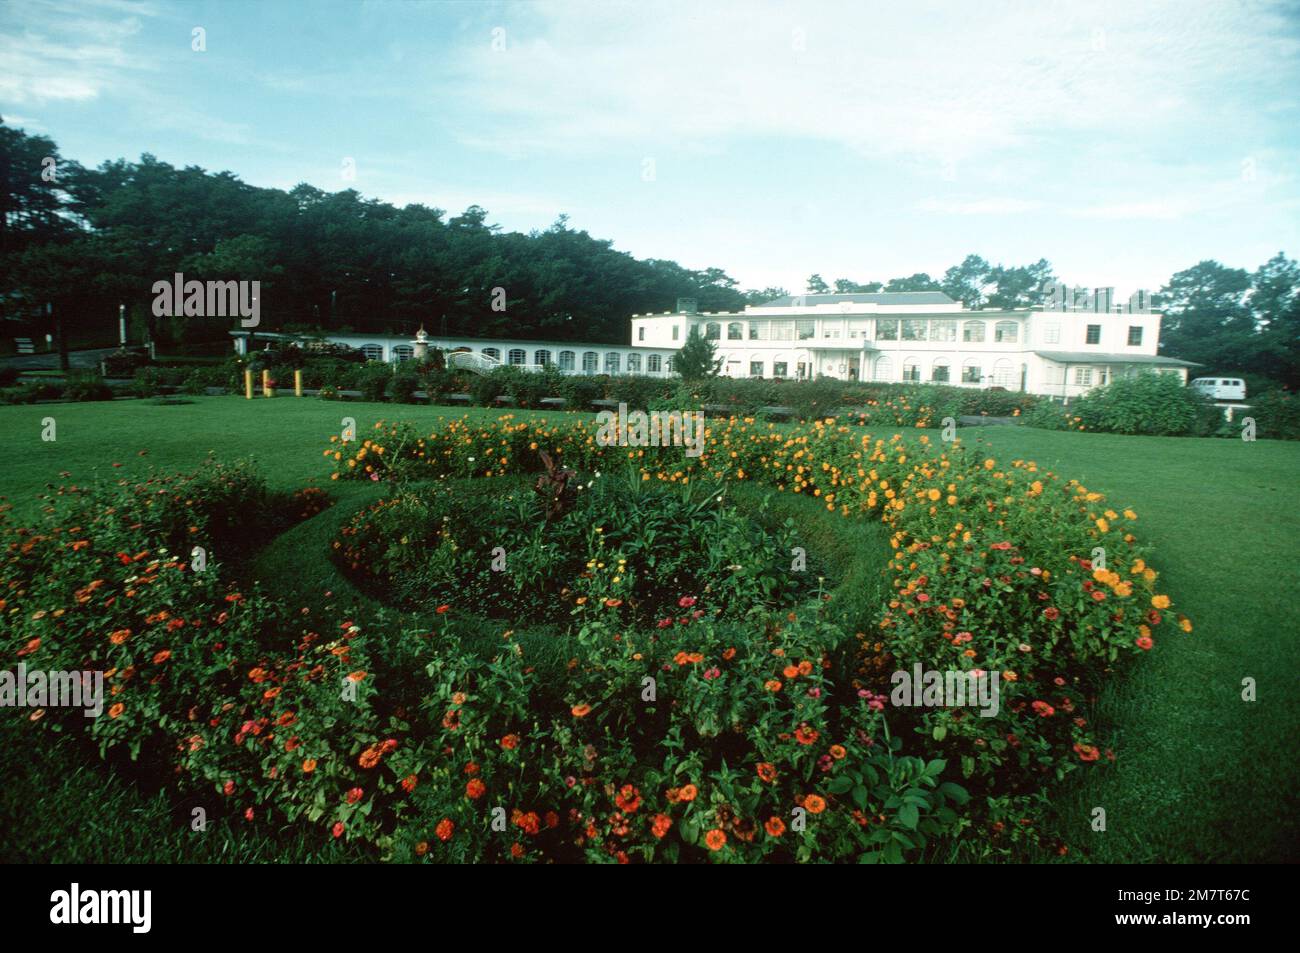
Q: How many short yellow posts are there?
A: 3